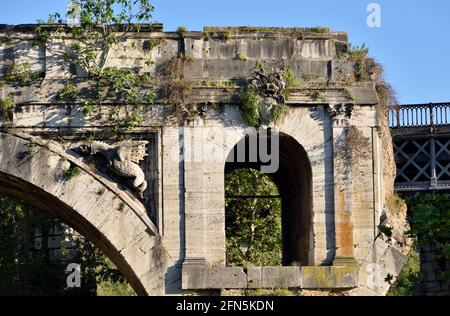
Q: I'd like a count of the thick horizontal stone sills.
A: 1